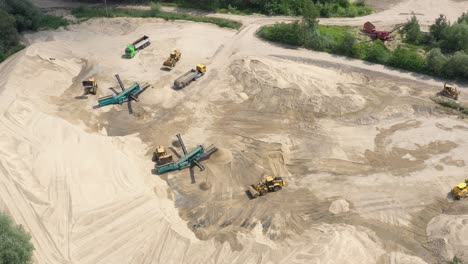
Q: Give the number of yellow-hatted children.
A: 0